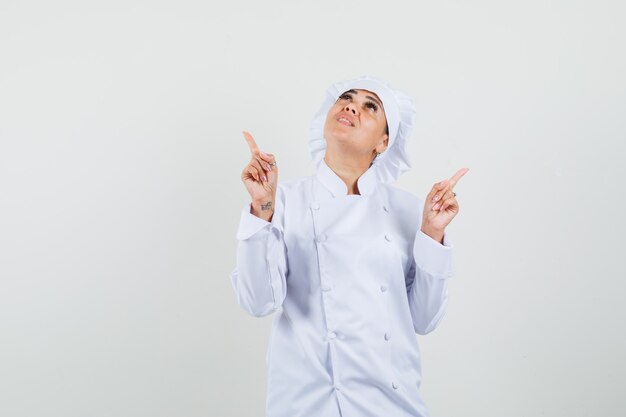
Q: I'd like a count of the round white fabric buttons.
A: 10